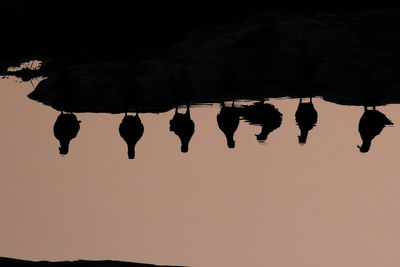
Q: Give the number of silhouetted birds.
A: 7